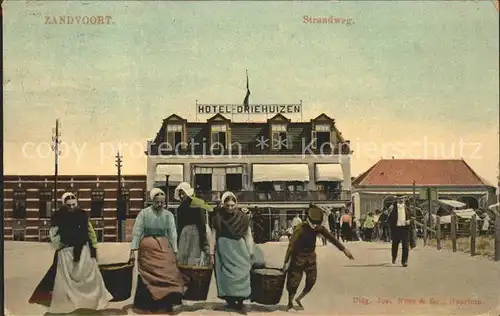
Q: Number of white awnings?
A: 3